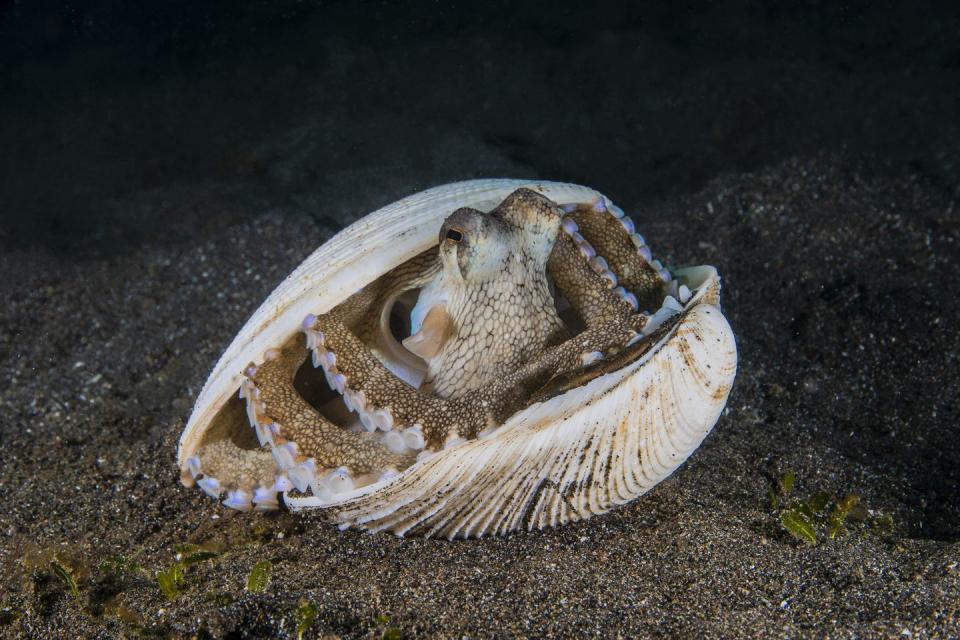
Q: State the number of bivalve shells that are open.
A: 1